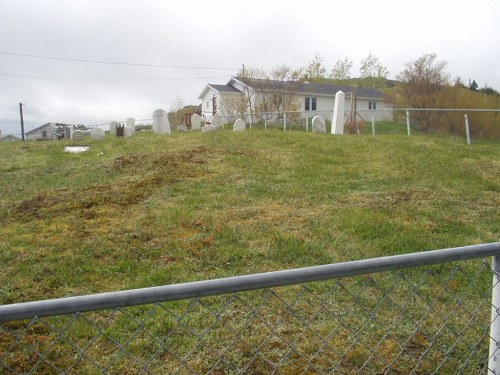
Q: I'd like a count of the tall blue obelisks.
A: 0